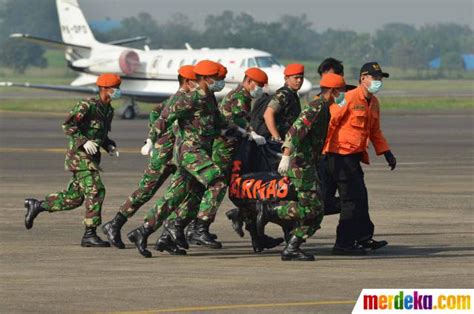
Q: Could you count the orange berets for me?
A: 7